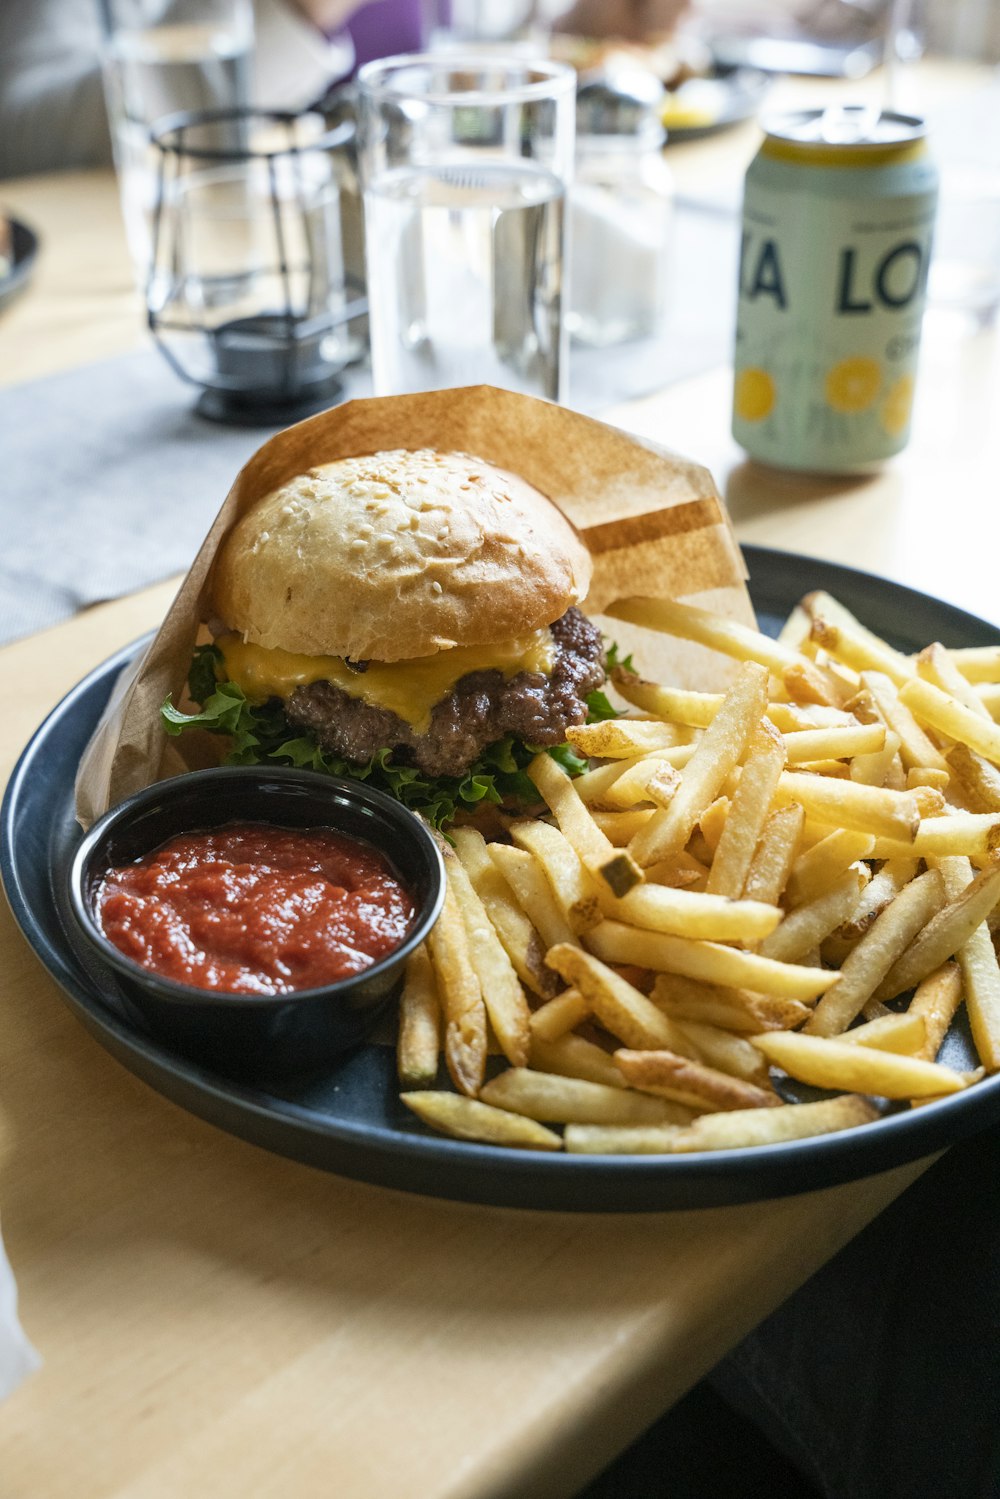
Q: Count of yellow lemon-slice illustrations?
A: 3